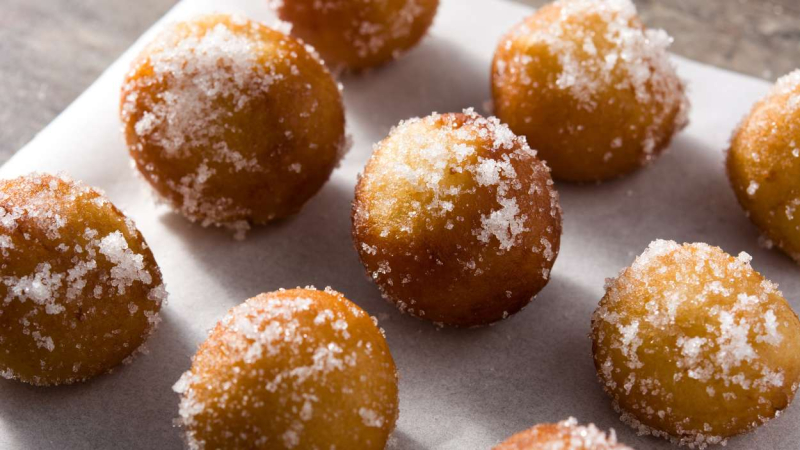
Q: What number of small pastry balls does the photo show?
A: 9